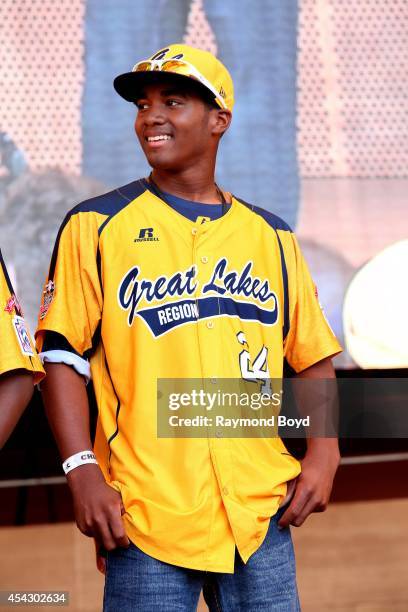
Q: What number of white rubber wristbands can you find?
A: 1